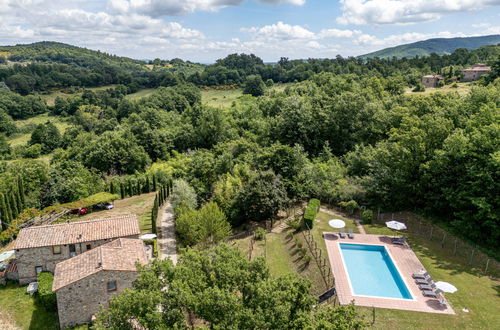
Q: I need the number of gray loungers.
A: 8